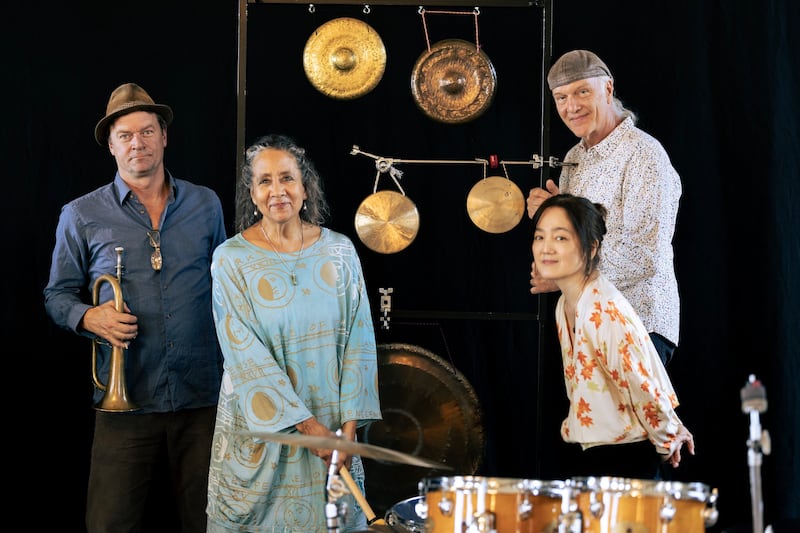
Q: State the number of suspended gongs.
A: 5